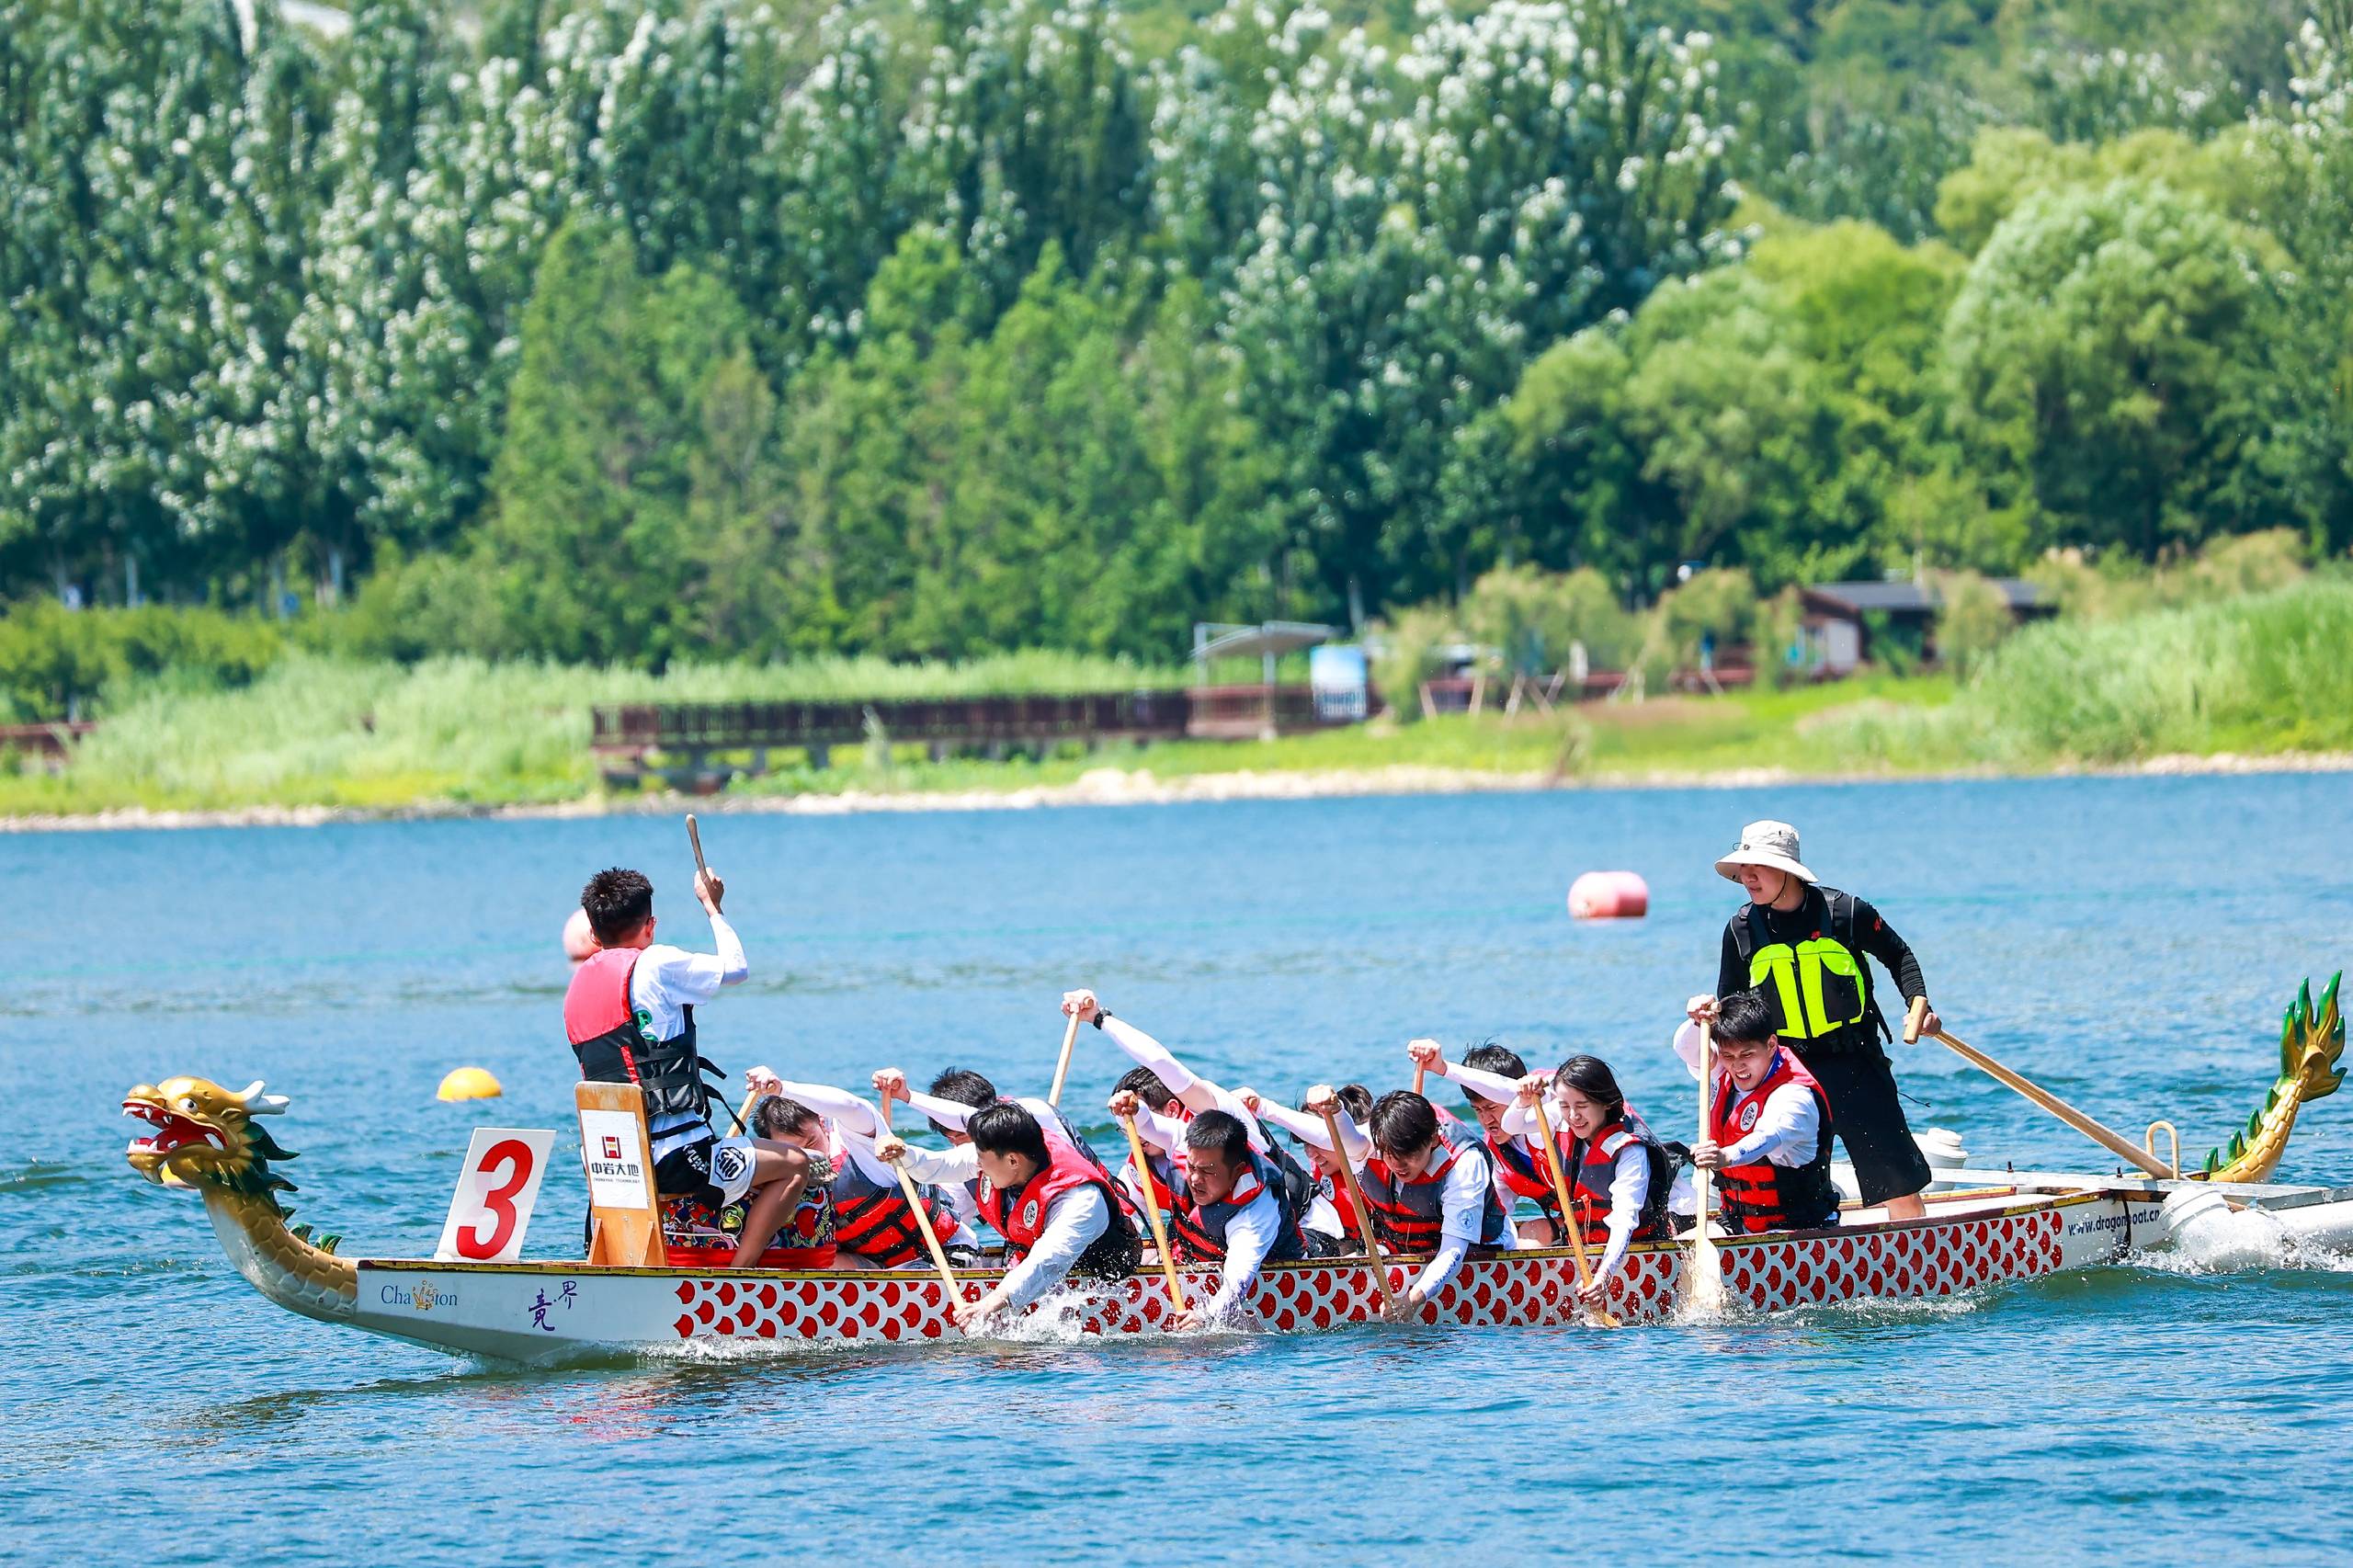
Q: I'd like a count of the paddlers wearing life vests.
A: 10